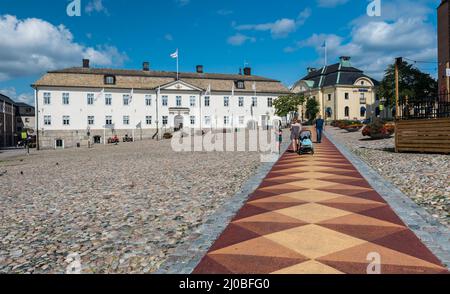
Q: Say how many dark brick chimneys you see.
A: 4